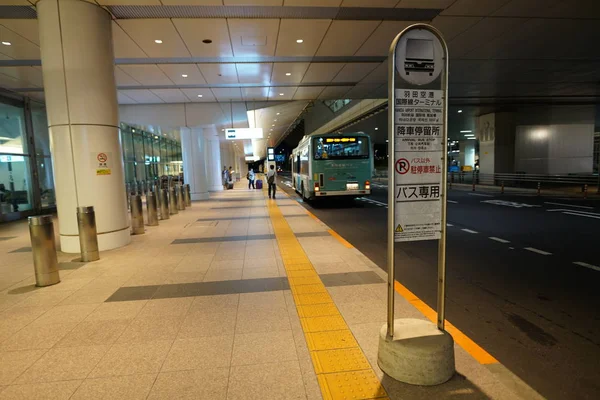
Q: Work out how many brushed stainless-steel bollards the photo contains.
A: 8